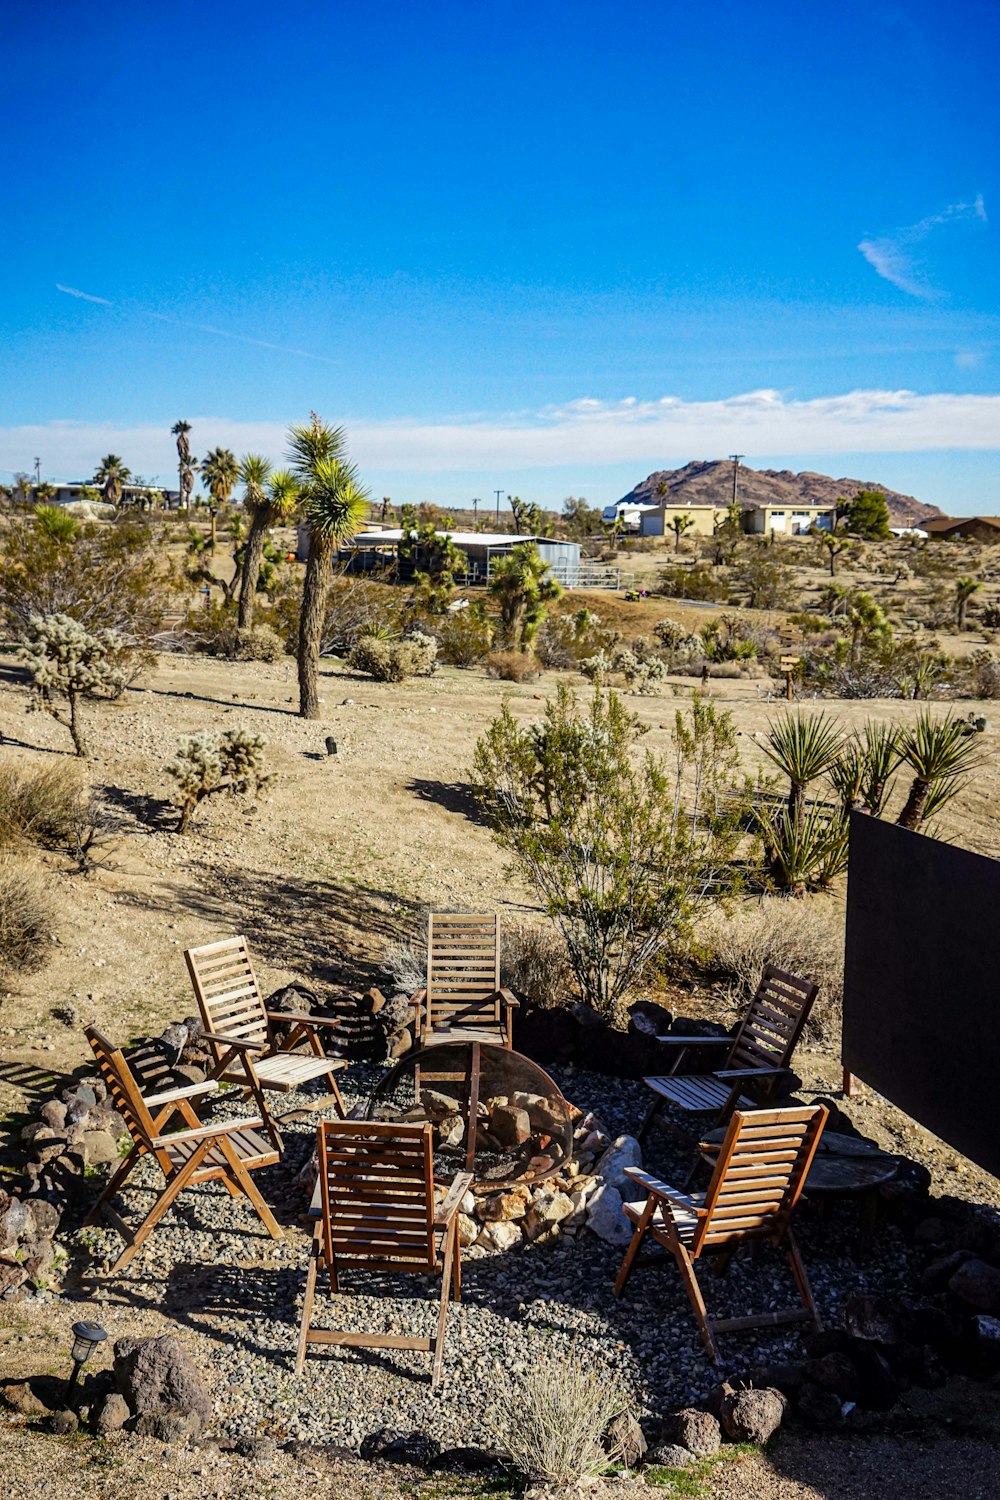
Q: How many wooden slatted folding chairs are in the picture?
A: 6